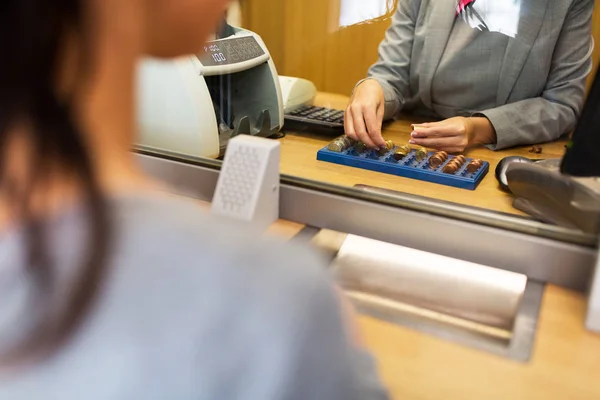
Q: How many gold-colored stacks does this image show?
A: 3